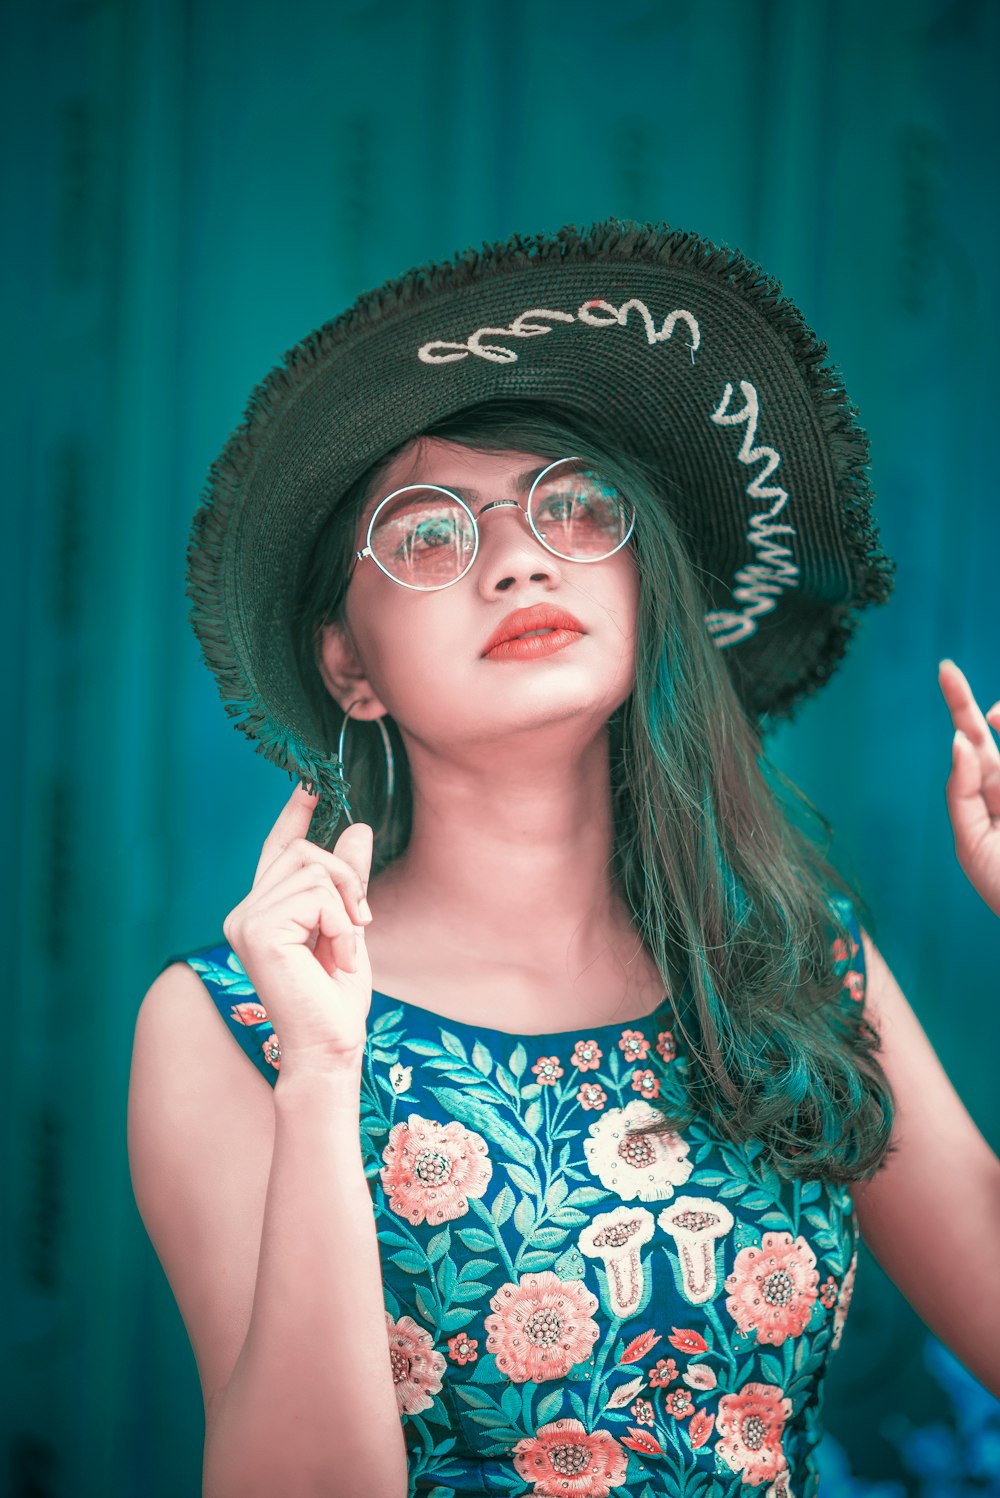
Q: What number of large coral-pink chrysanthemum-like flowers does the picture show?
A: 6